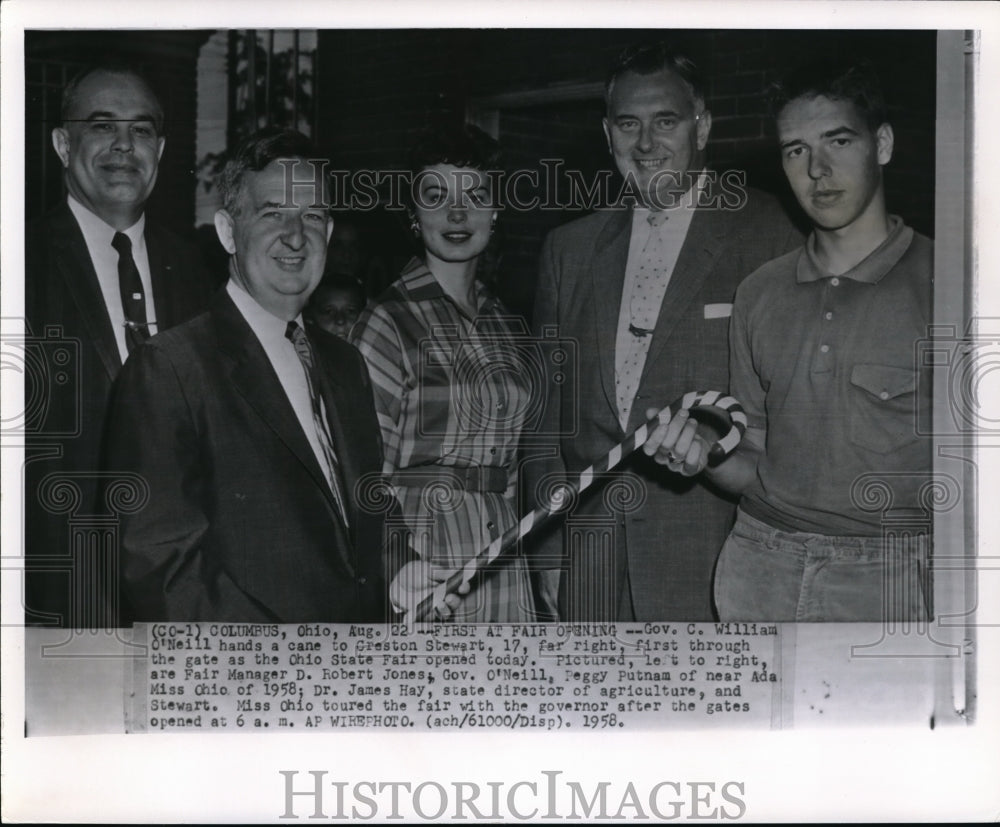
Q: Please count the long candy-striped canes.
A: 1